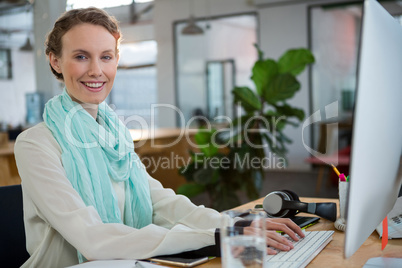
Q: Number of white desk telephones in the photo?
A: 1